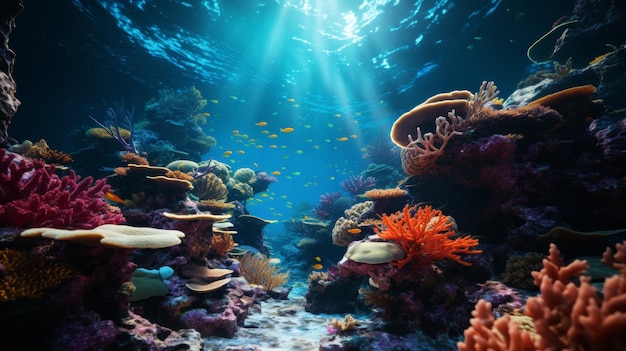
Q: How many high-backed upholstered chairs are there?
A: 0